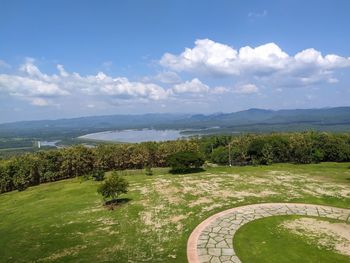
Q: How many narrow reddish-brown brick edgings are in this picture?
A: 1